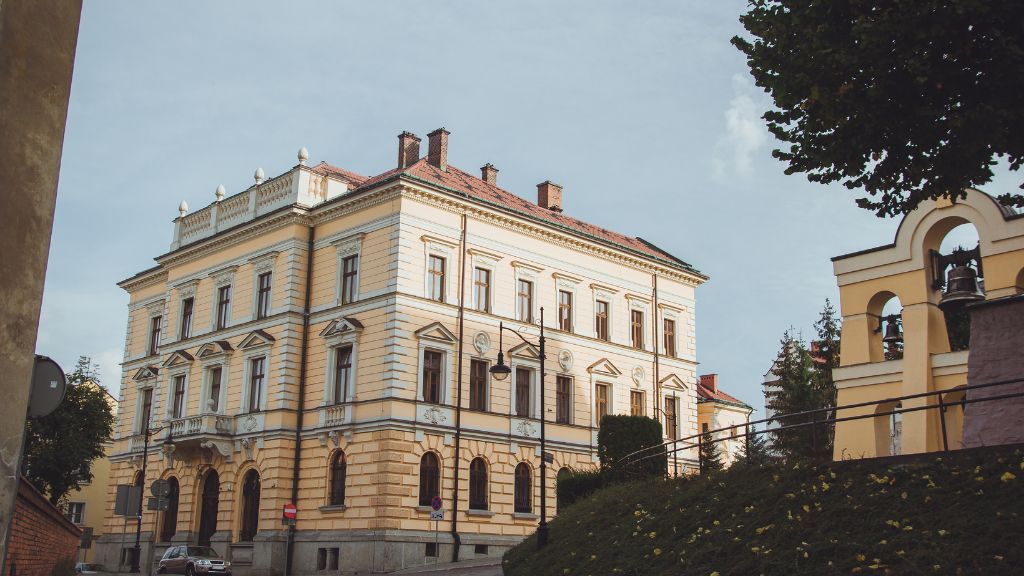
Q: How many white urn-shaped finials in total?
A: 4